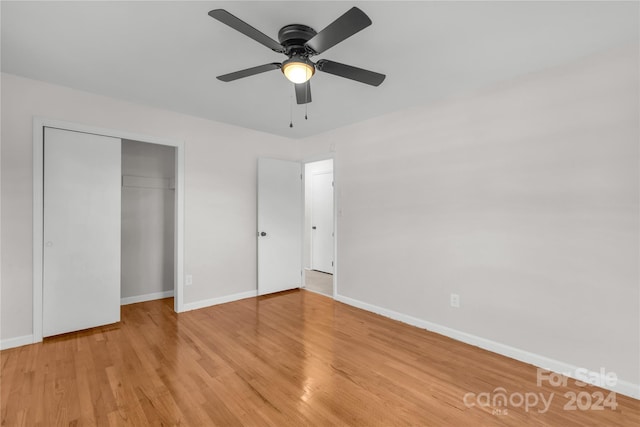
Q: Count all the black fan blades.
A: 5